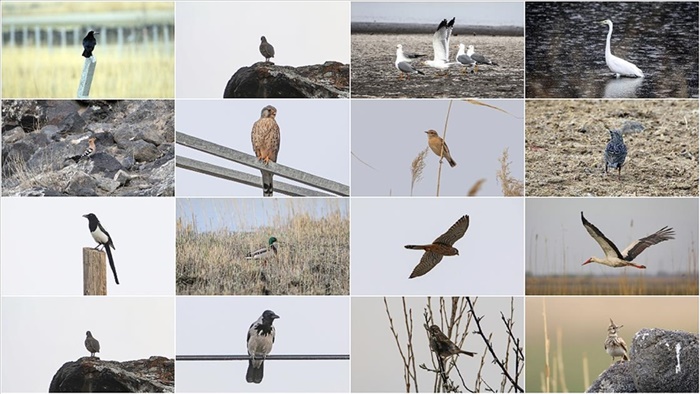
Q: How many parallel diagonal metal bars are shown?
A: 2